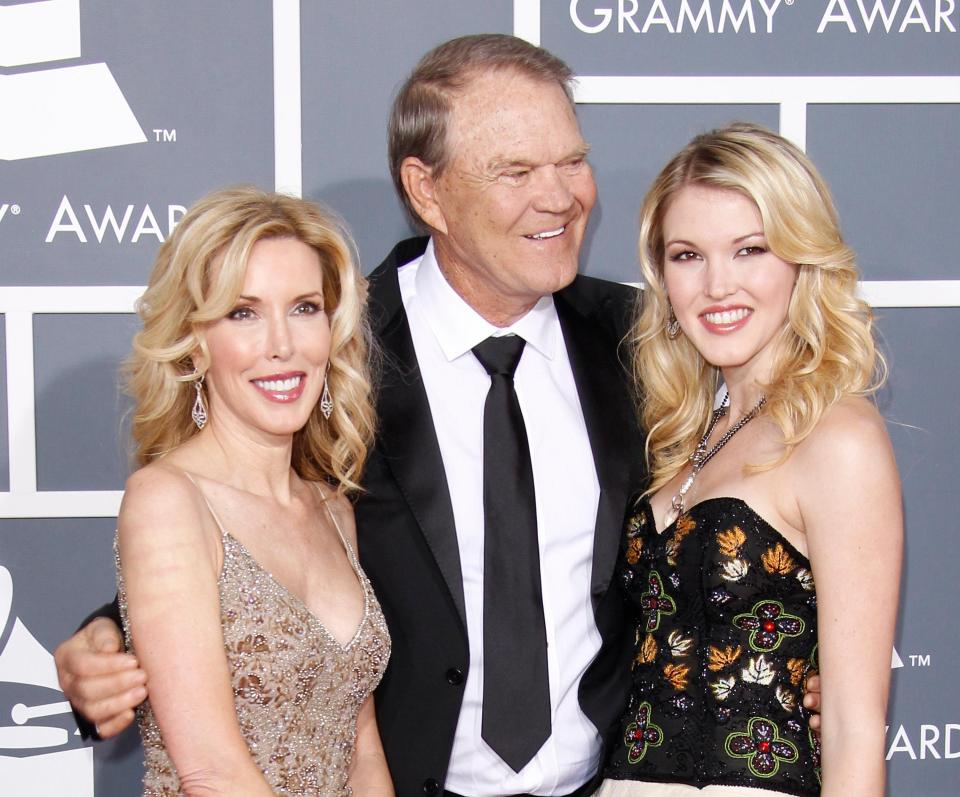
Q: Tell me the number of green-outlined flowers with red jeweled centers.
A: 4